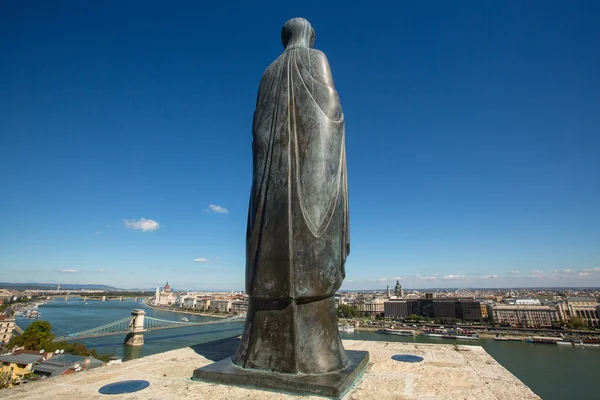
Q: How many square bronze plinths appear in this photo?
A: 1